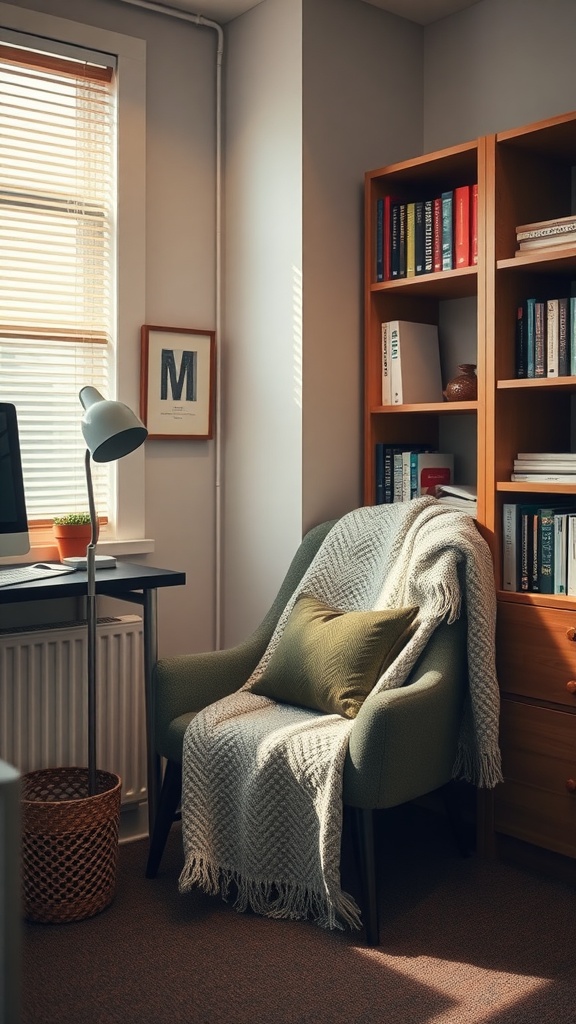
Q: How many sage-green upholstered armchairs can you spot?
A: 1